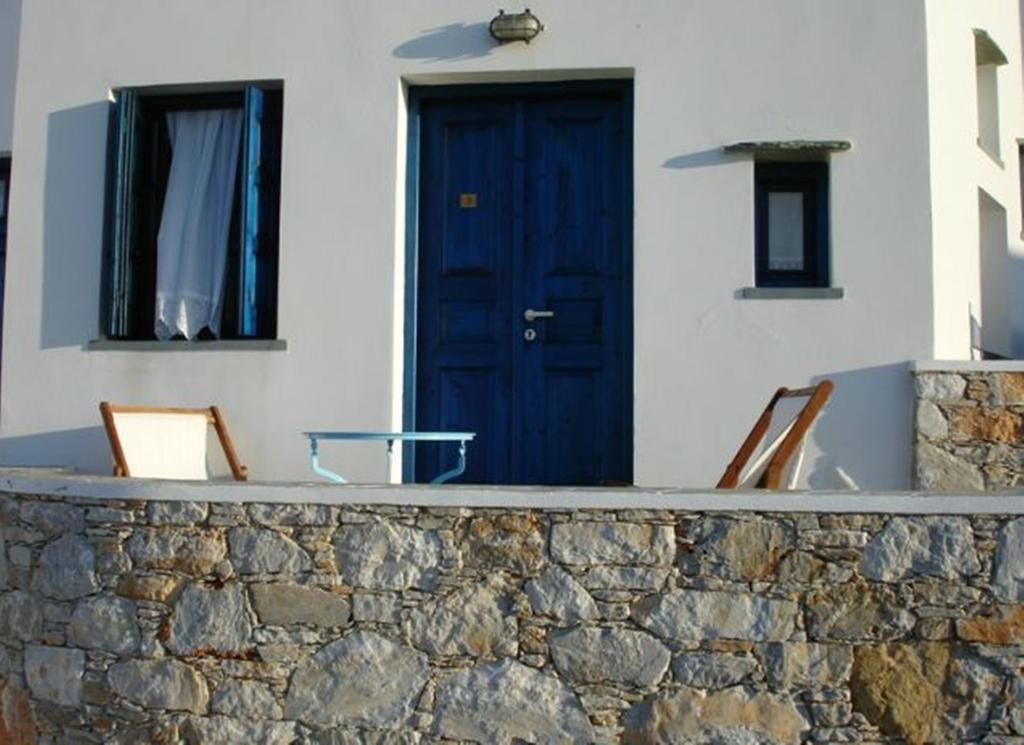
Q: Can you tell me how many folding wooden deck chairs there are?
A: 2